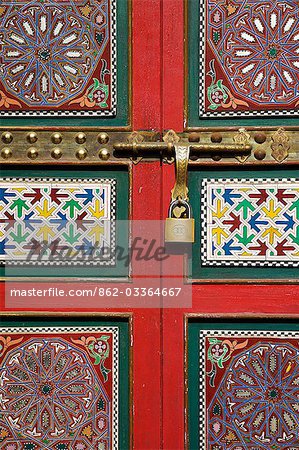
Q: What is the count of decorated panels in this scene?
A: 6